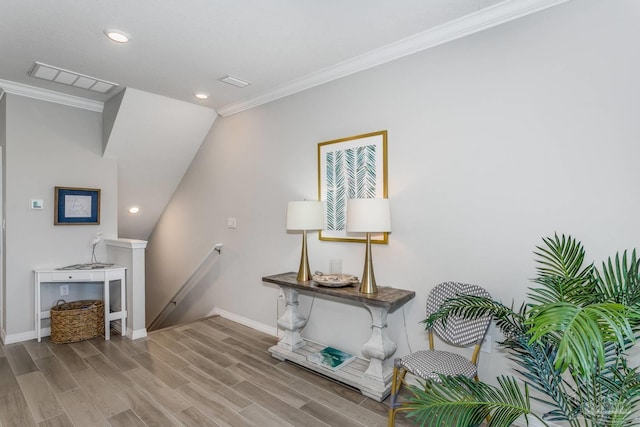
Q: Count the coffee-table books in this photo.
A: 1